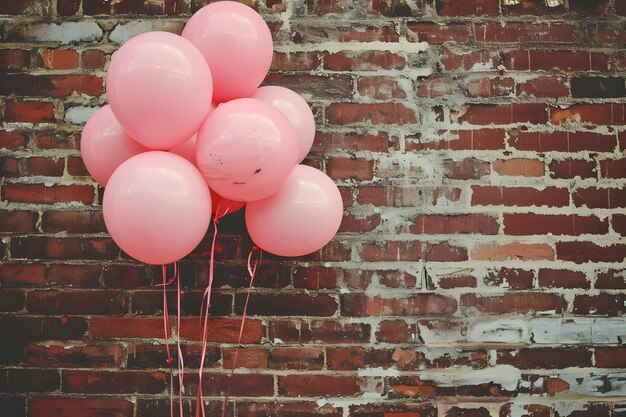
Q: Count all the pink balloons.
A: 8